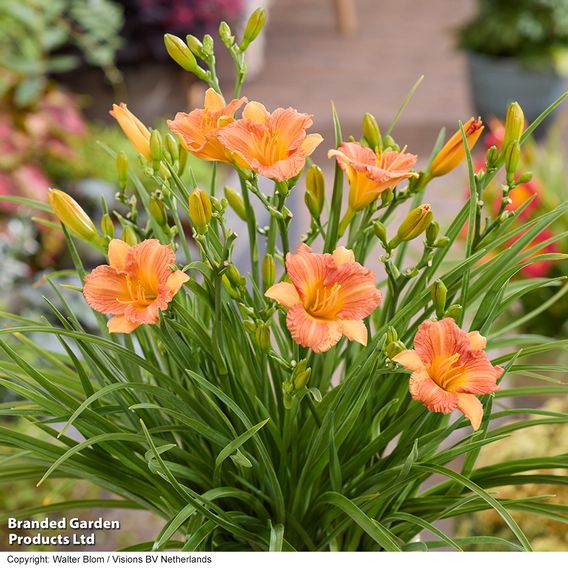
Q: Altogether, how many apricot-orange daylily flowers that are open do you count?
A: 6